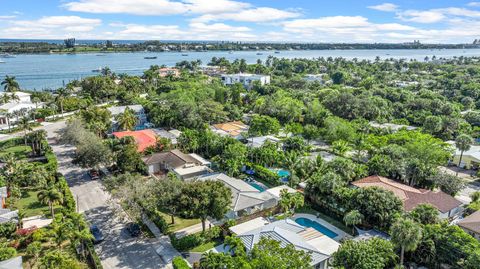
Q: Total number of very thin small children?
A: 0